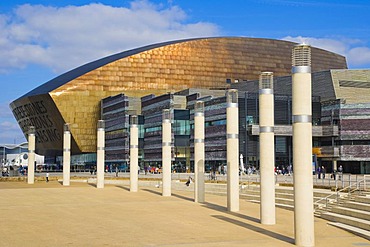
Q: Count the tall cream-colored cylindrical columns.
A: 9